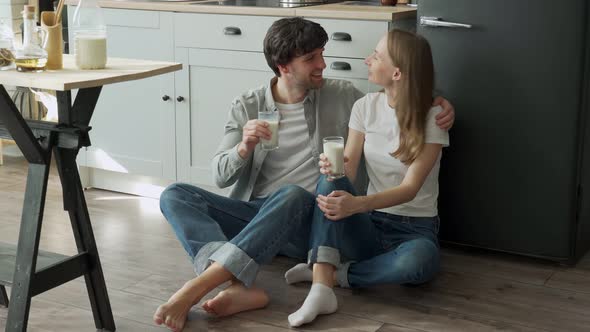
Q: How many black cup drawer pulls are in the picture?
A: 3